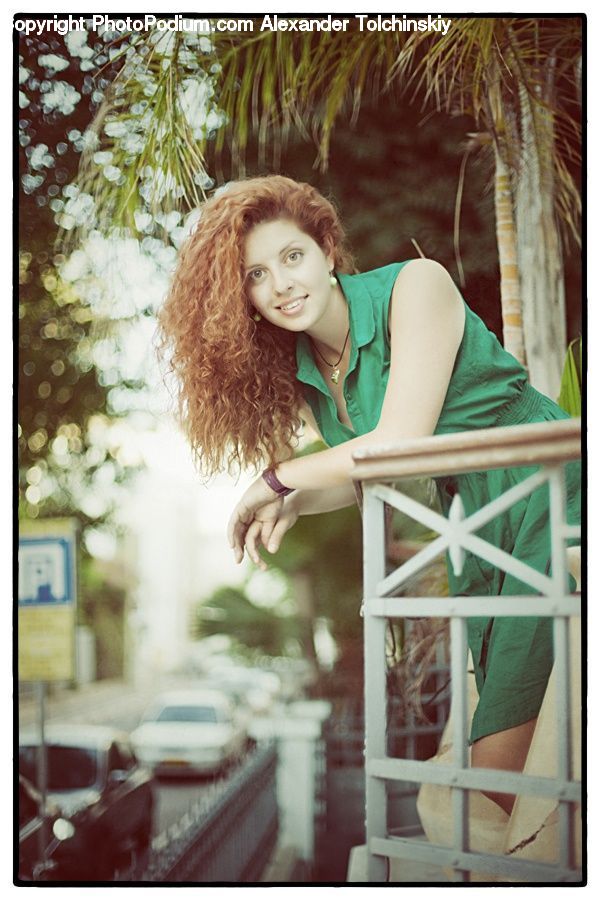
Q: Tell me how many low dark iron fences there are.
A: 1